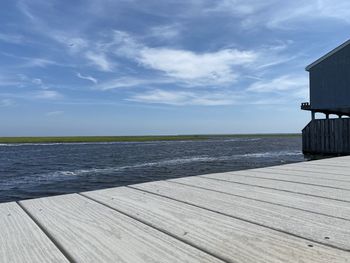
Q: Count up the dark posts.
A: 3